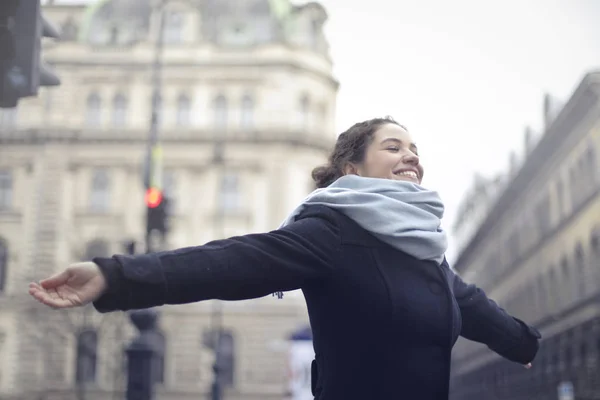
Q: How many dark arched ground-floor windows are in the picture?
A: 3